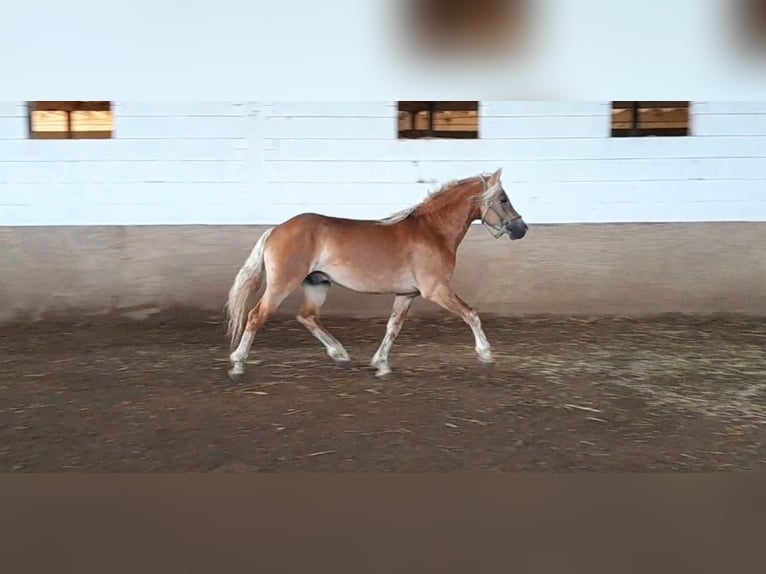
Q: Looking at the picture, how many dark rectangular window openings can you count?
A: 3